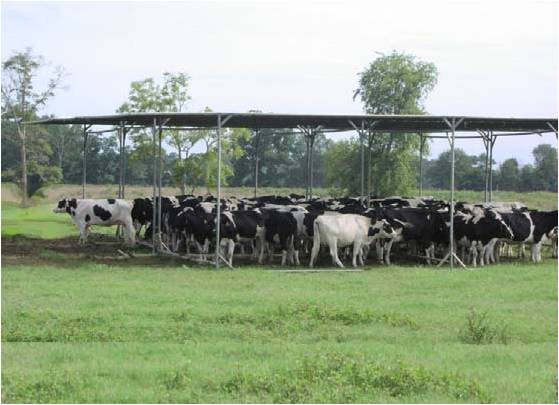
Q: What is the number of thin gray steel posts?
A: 15